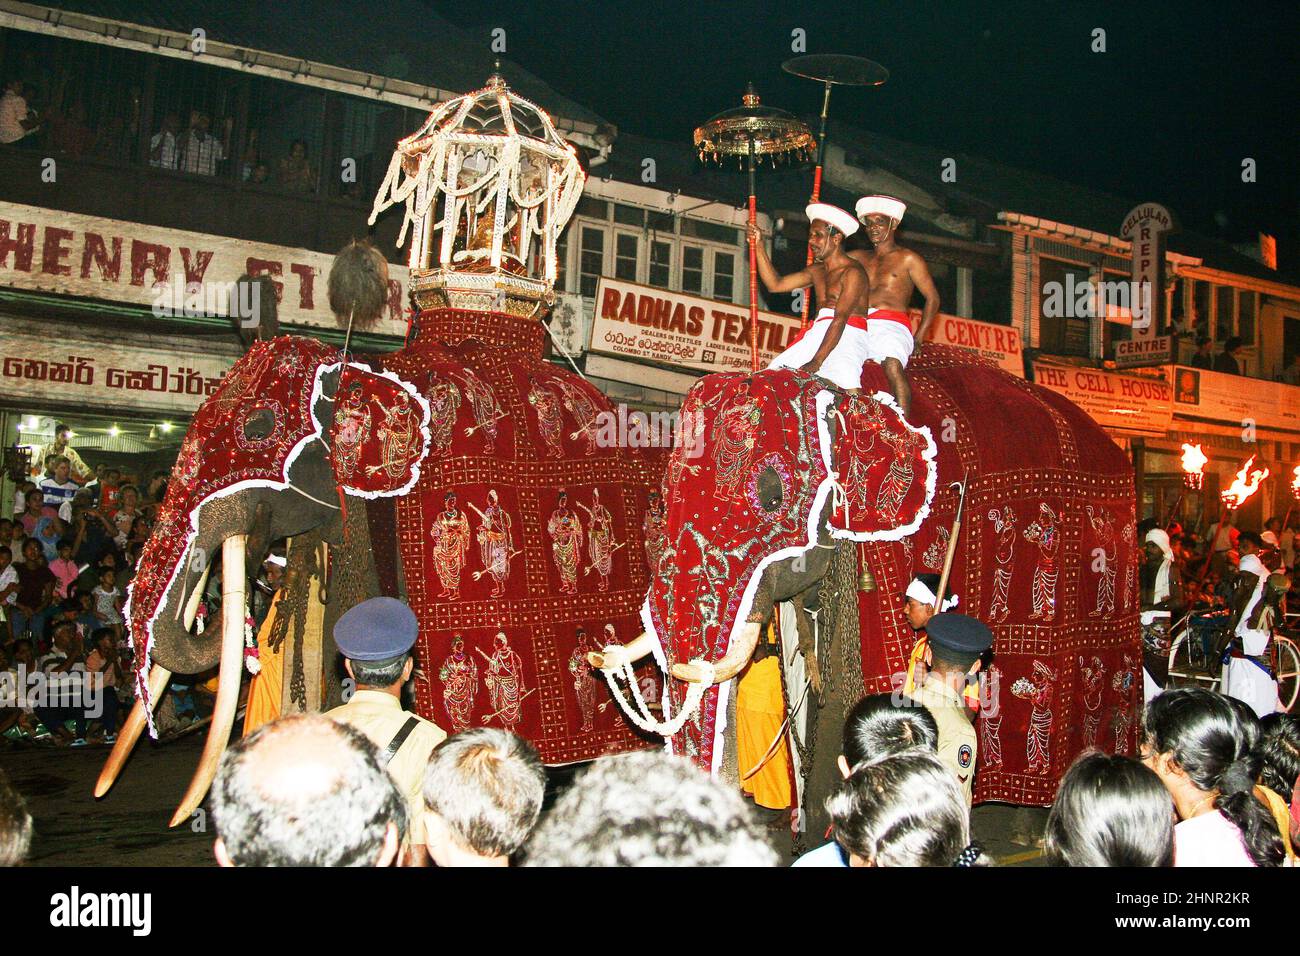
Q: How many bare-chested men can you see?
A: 2